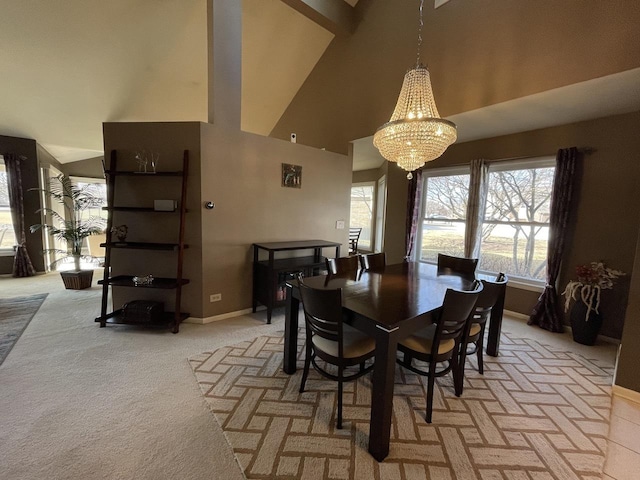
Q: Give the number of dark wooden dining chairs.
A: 6